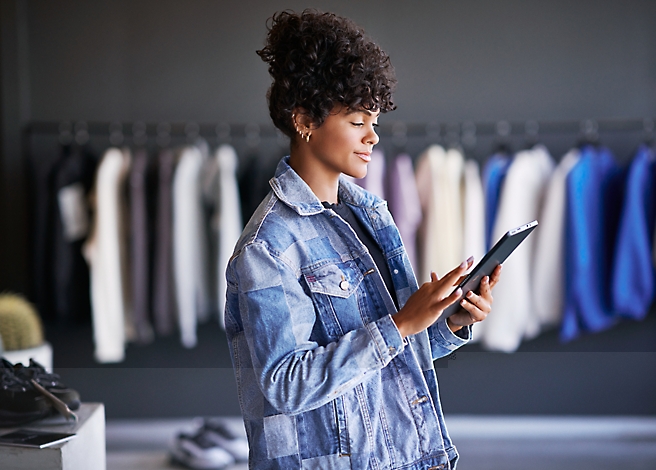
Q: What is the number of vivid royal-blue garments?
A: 3